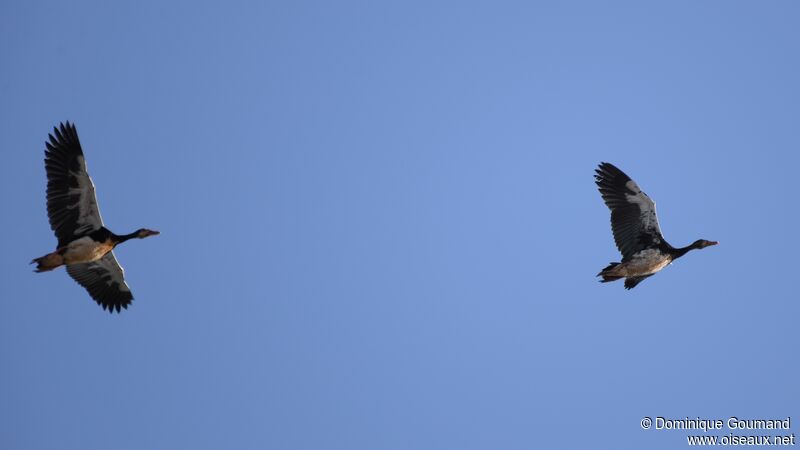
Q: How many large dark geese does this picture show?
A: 2